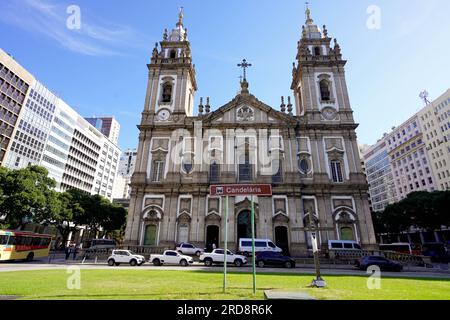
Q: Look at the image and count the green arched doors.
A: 2